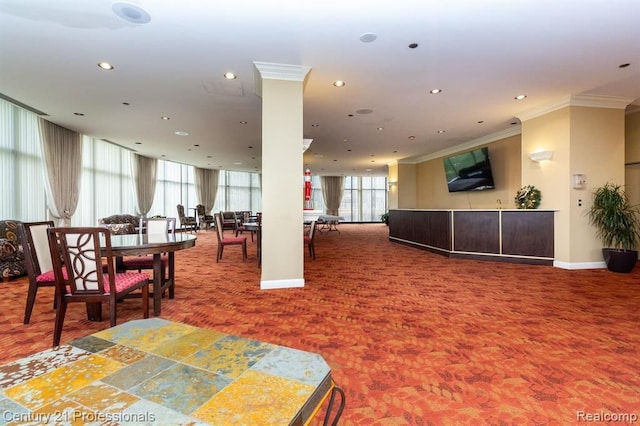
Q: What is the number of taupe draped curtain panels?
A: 4